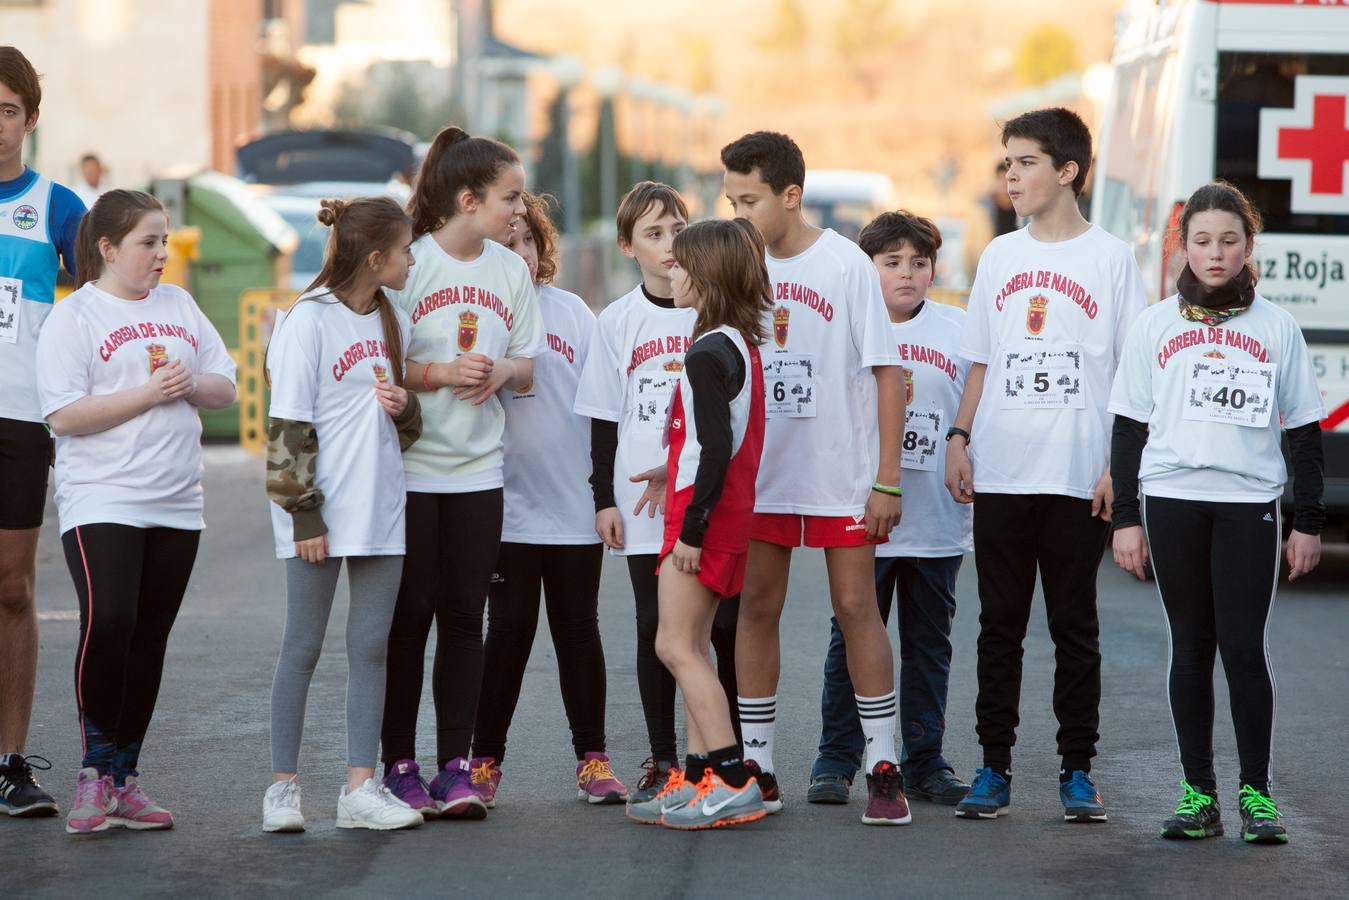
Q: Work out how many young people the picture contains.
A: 11